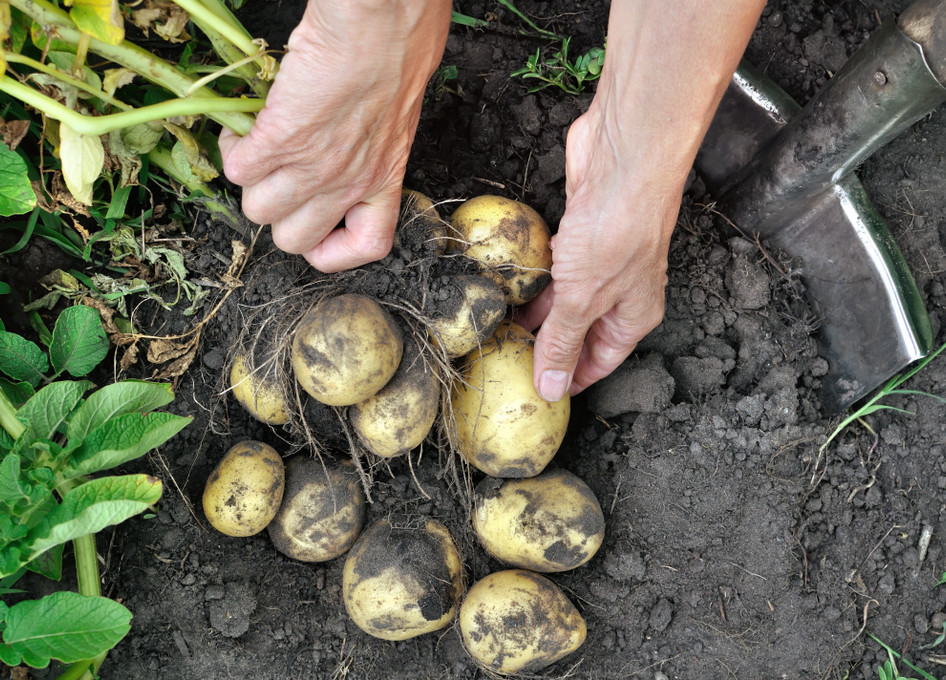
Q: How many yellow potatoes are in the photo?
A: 12